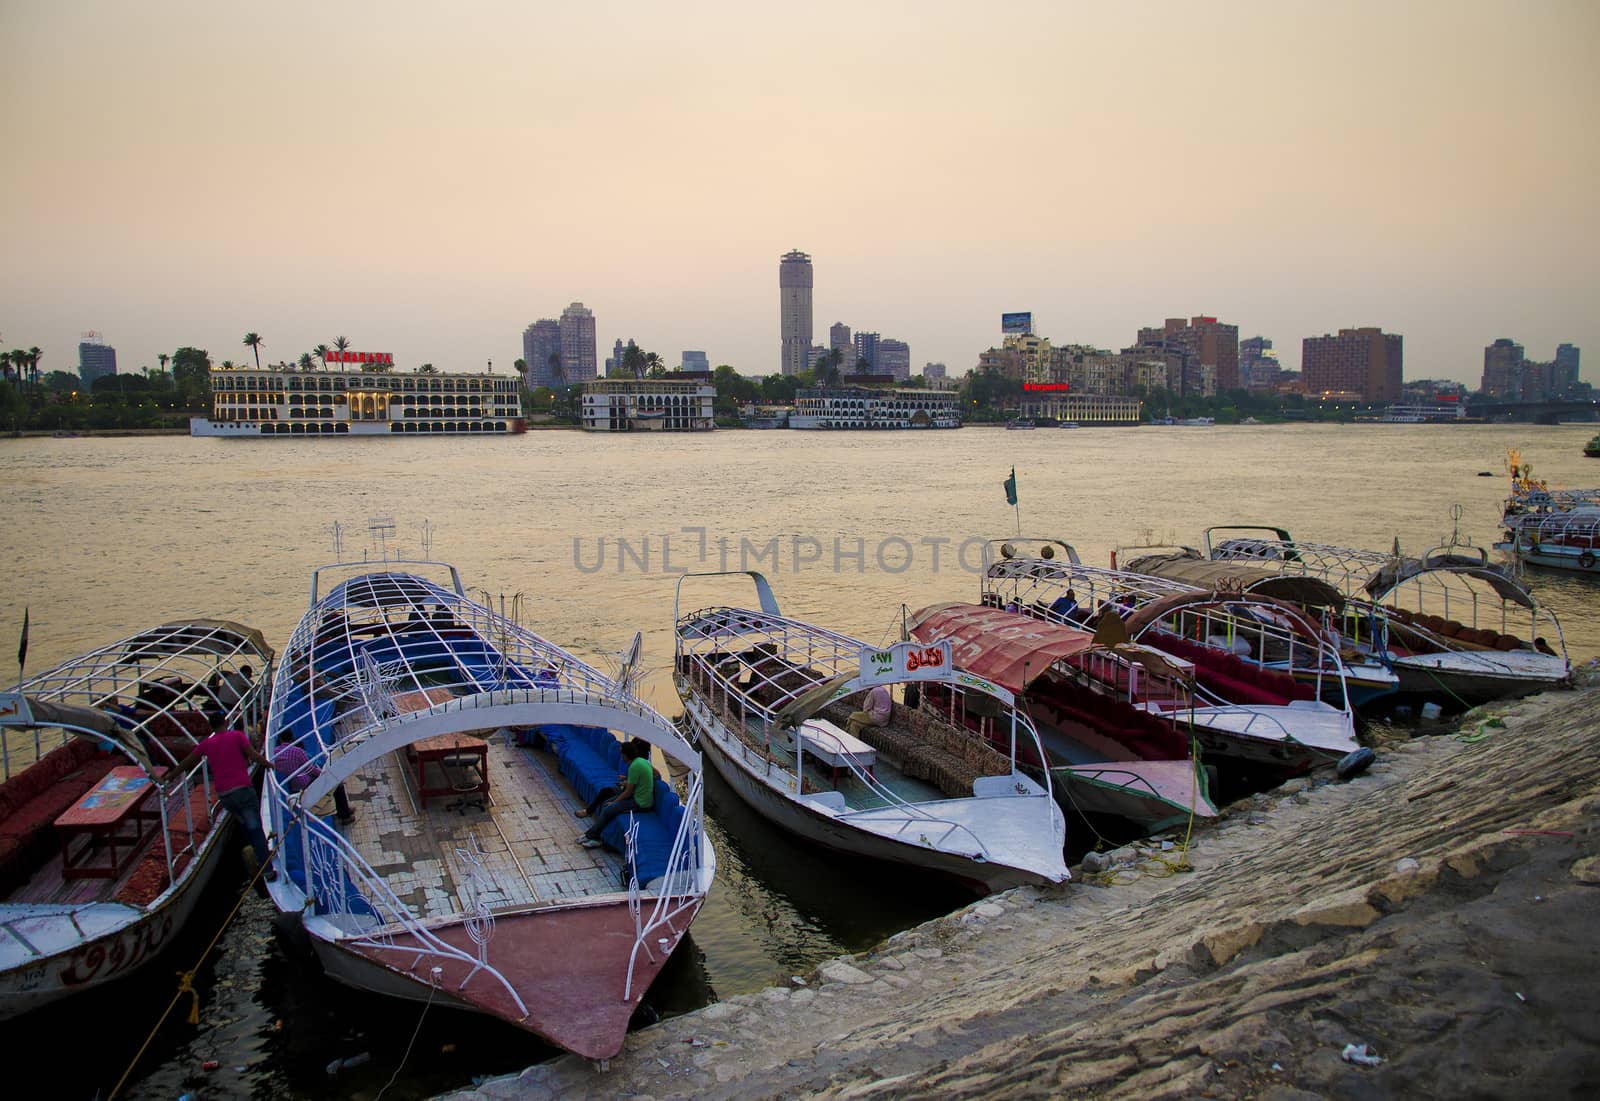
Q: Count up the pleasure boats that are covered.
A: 2